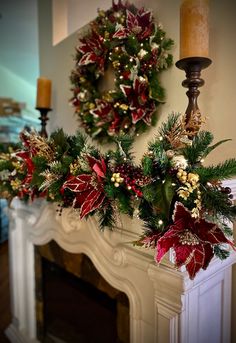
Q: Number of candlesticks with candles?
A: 2